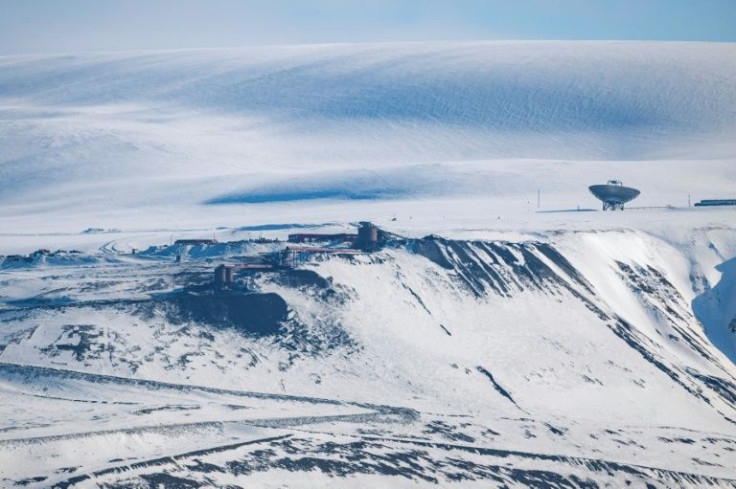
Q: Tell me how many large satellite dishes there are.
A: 1